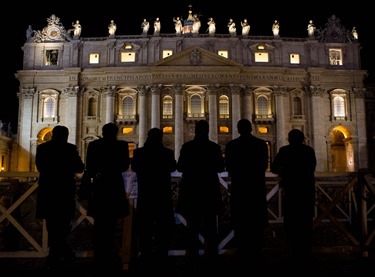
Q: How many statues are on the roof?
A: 13